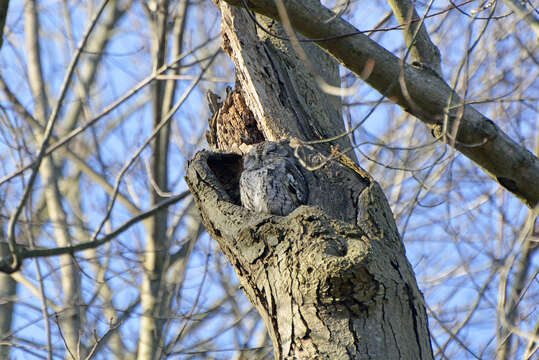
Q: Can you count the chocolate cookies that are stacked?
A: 0